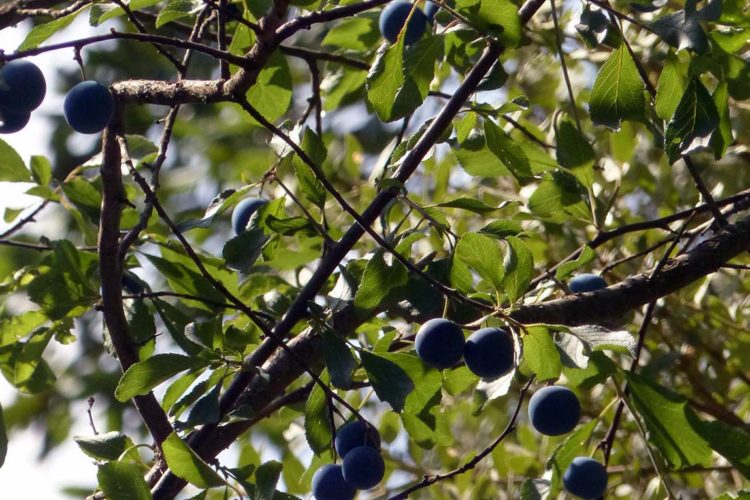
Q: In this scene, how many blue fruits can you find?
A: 14